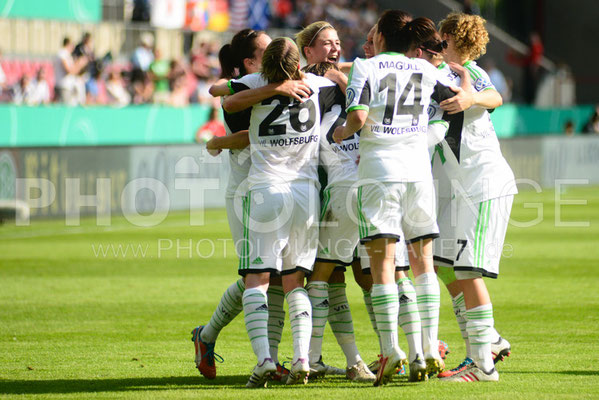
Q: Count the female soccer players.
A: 8